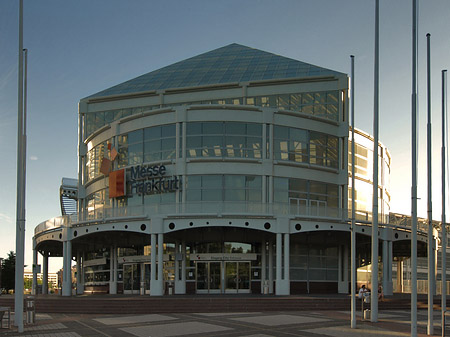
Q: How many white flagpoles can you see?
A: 7